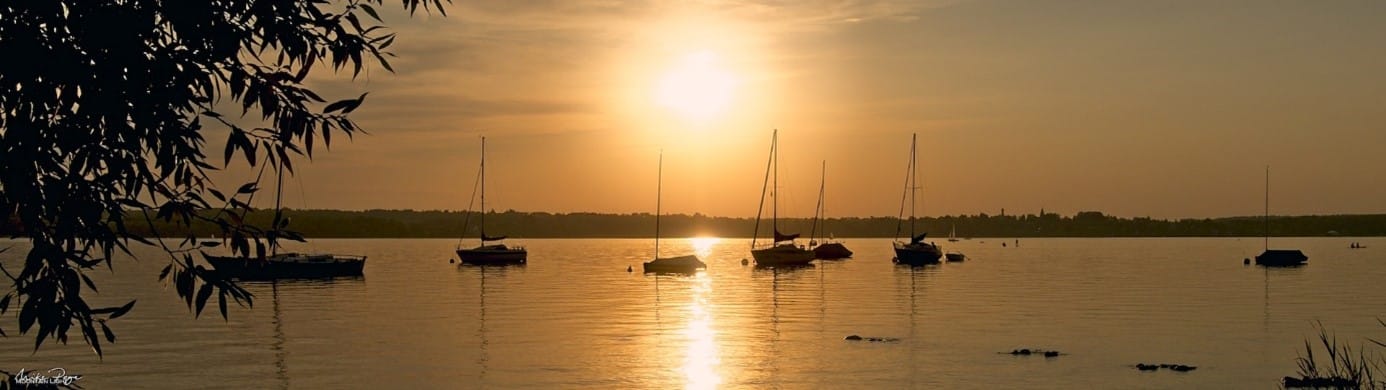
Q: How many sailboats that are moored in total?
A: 7